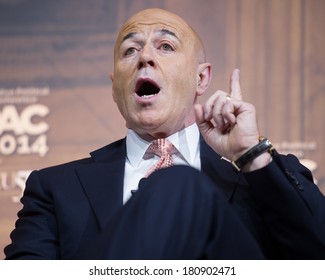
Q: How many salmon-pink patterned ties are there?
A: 1